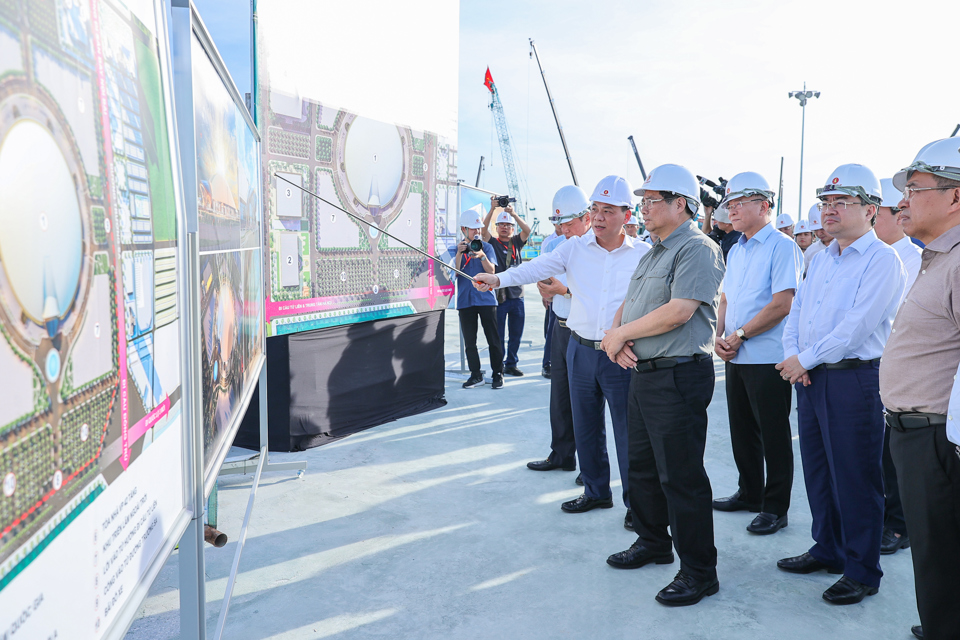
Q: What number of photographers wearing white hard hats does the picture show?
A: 2